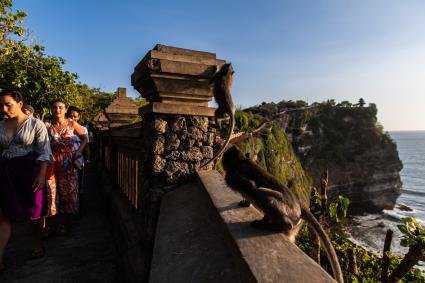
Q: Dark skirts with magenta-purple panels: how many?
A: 1